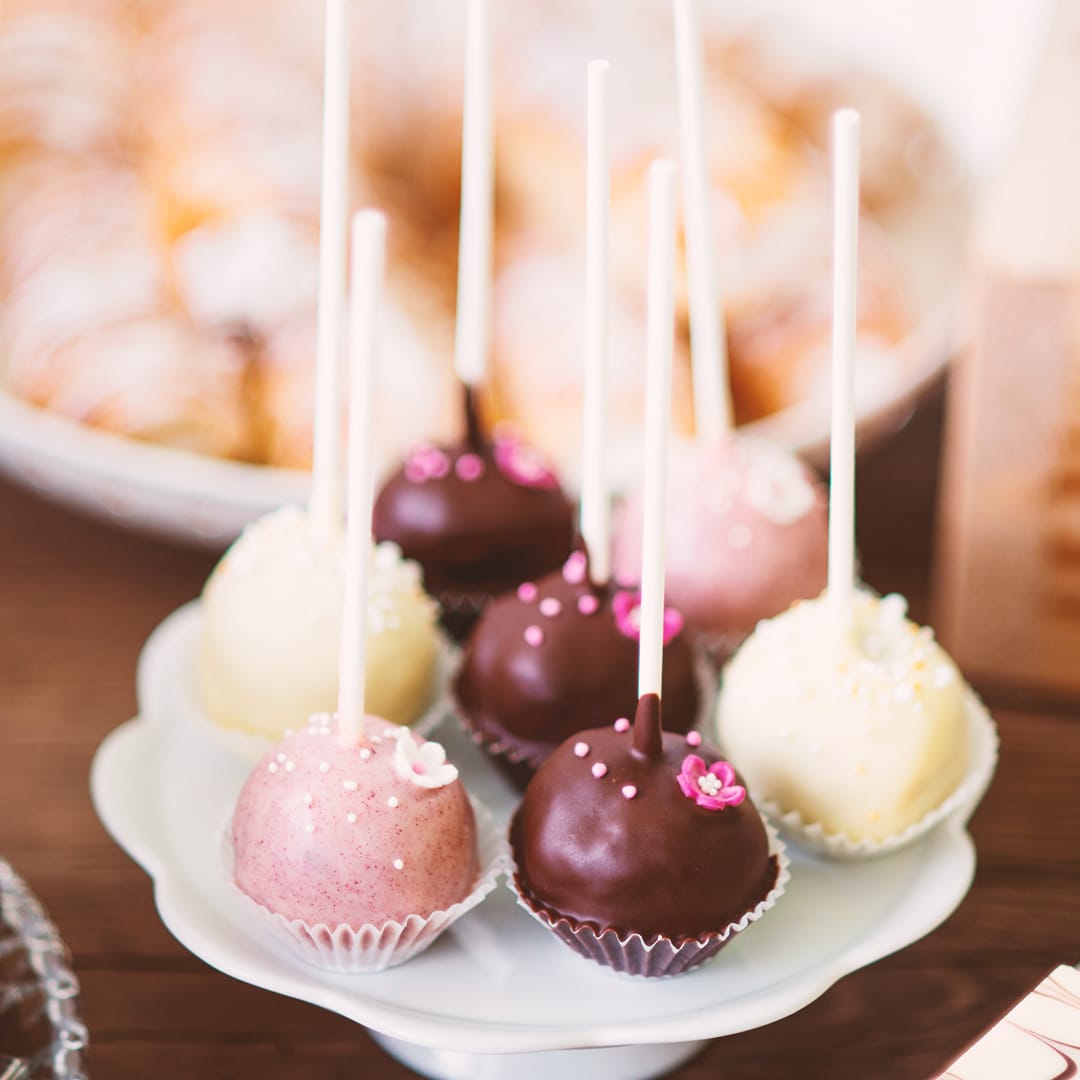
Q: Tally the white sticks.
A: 7